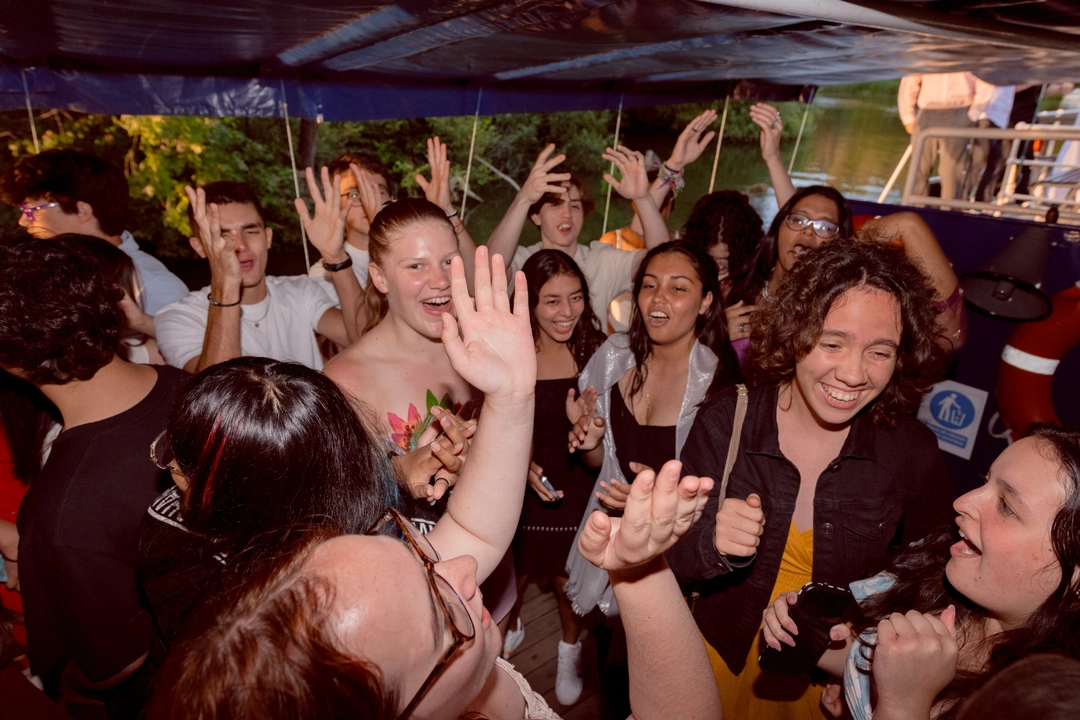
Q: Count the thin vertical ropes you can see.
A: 6